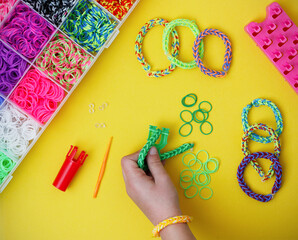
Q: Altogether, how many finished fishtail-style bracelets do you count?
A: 7